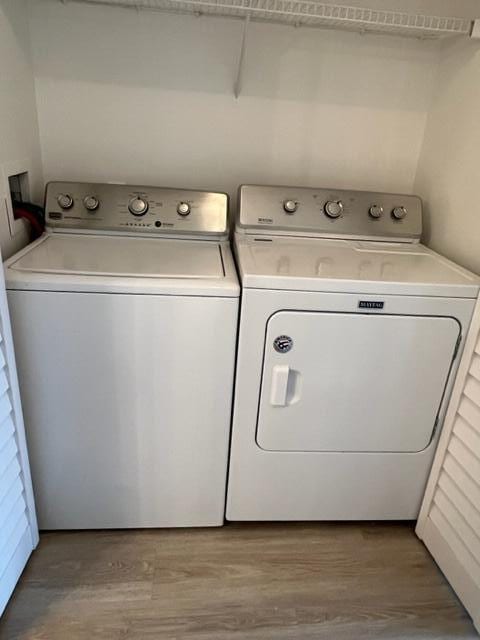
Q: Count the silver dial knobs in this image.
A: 8